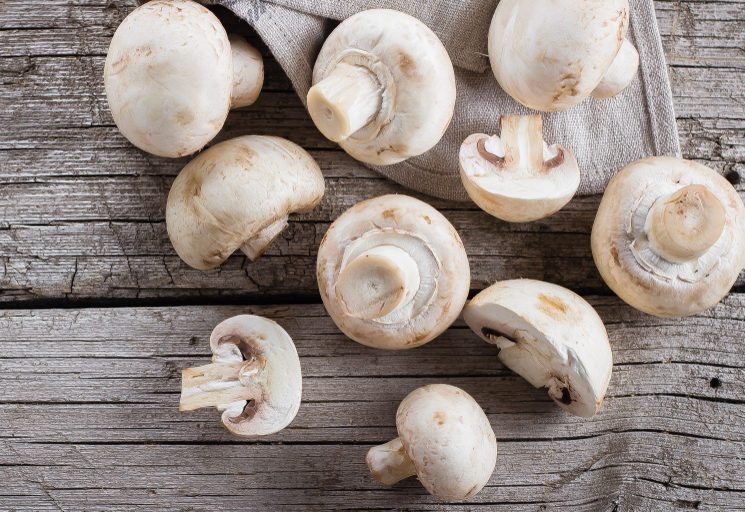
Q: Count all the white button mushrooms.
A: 10